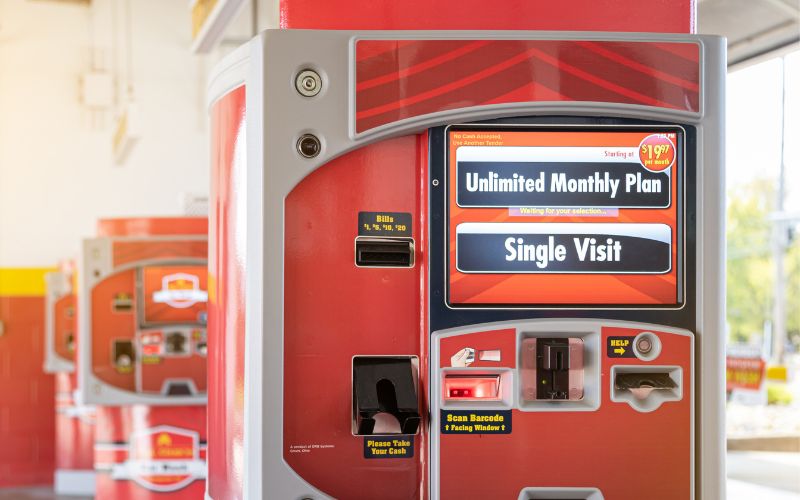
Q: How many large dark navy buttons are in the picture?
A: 2